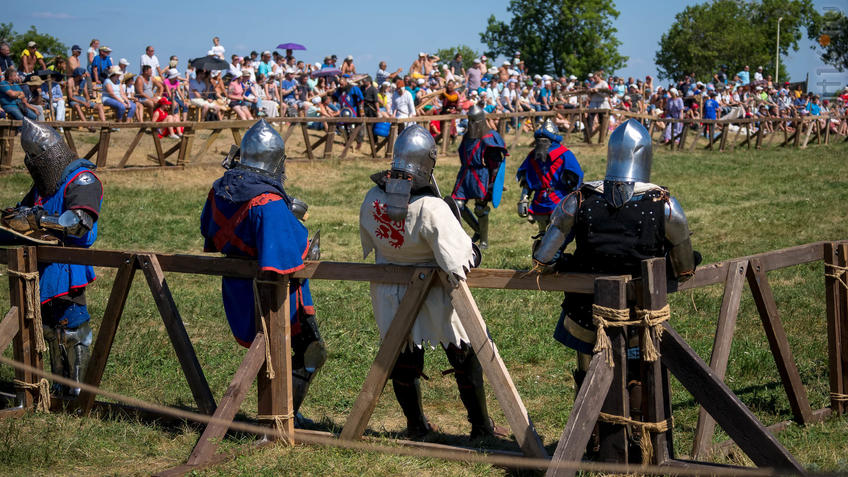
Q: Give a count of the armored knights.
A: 6